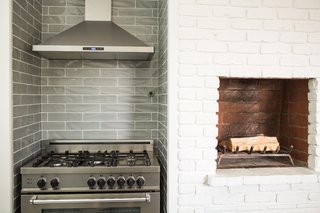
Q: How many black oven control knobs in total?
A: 8